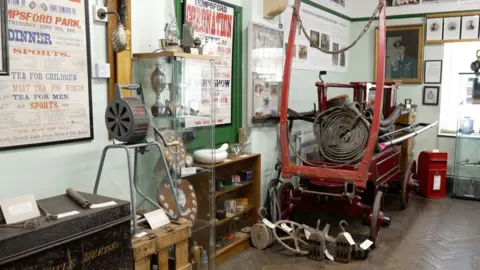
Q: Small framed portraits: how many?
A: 3